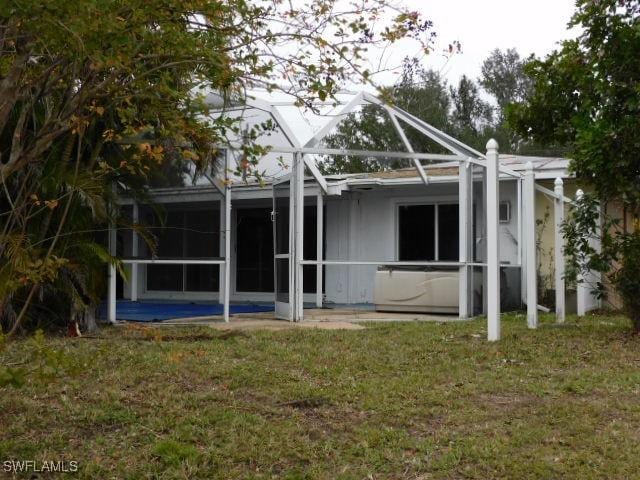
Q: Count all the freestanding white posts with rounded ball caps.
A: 4